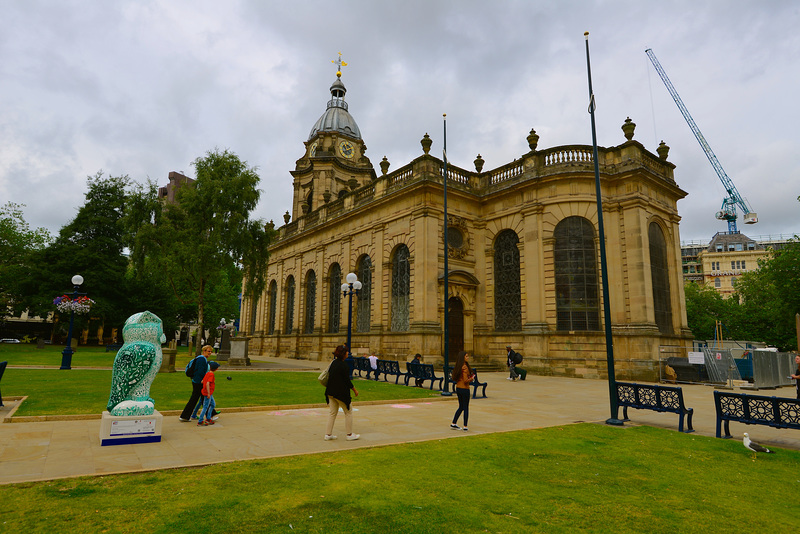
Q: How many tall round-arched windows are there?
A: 10